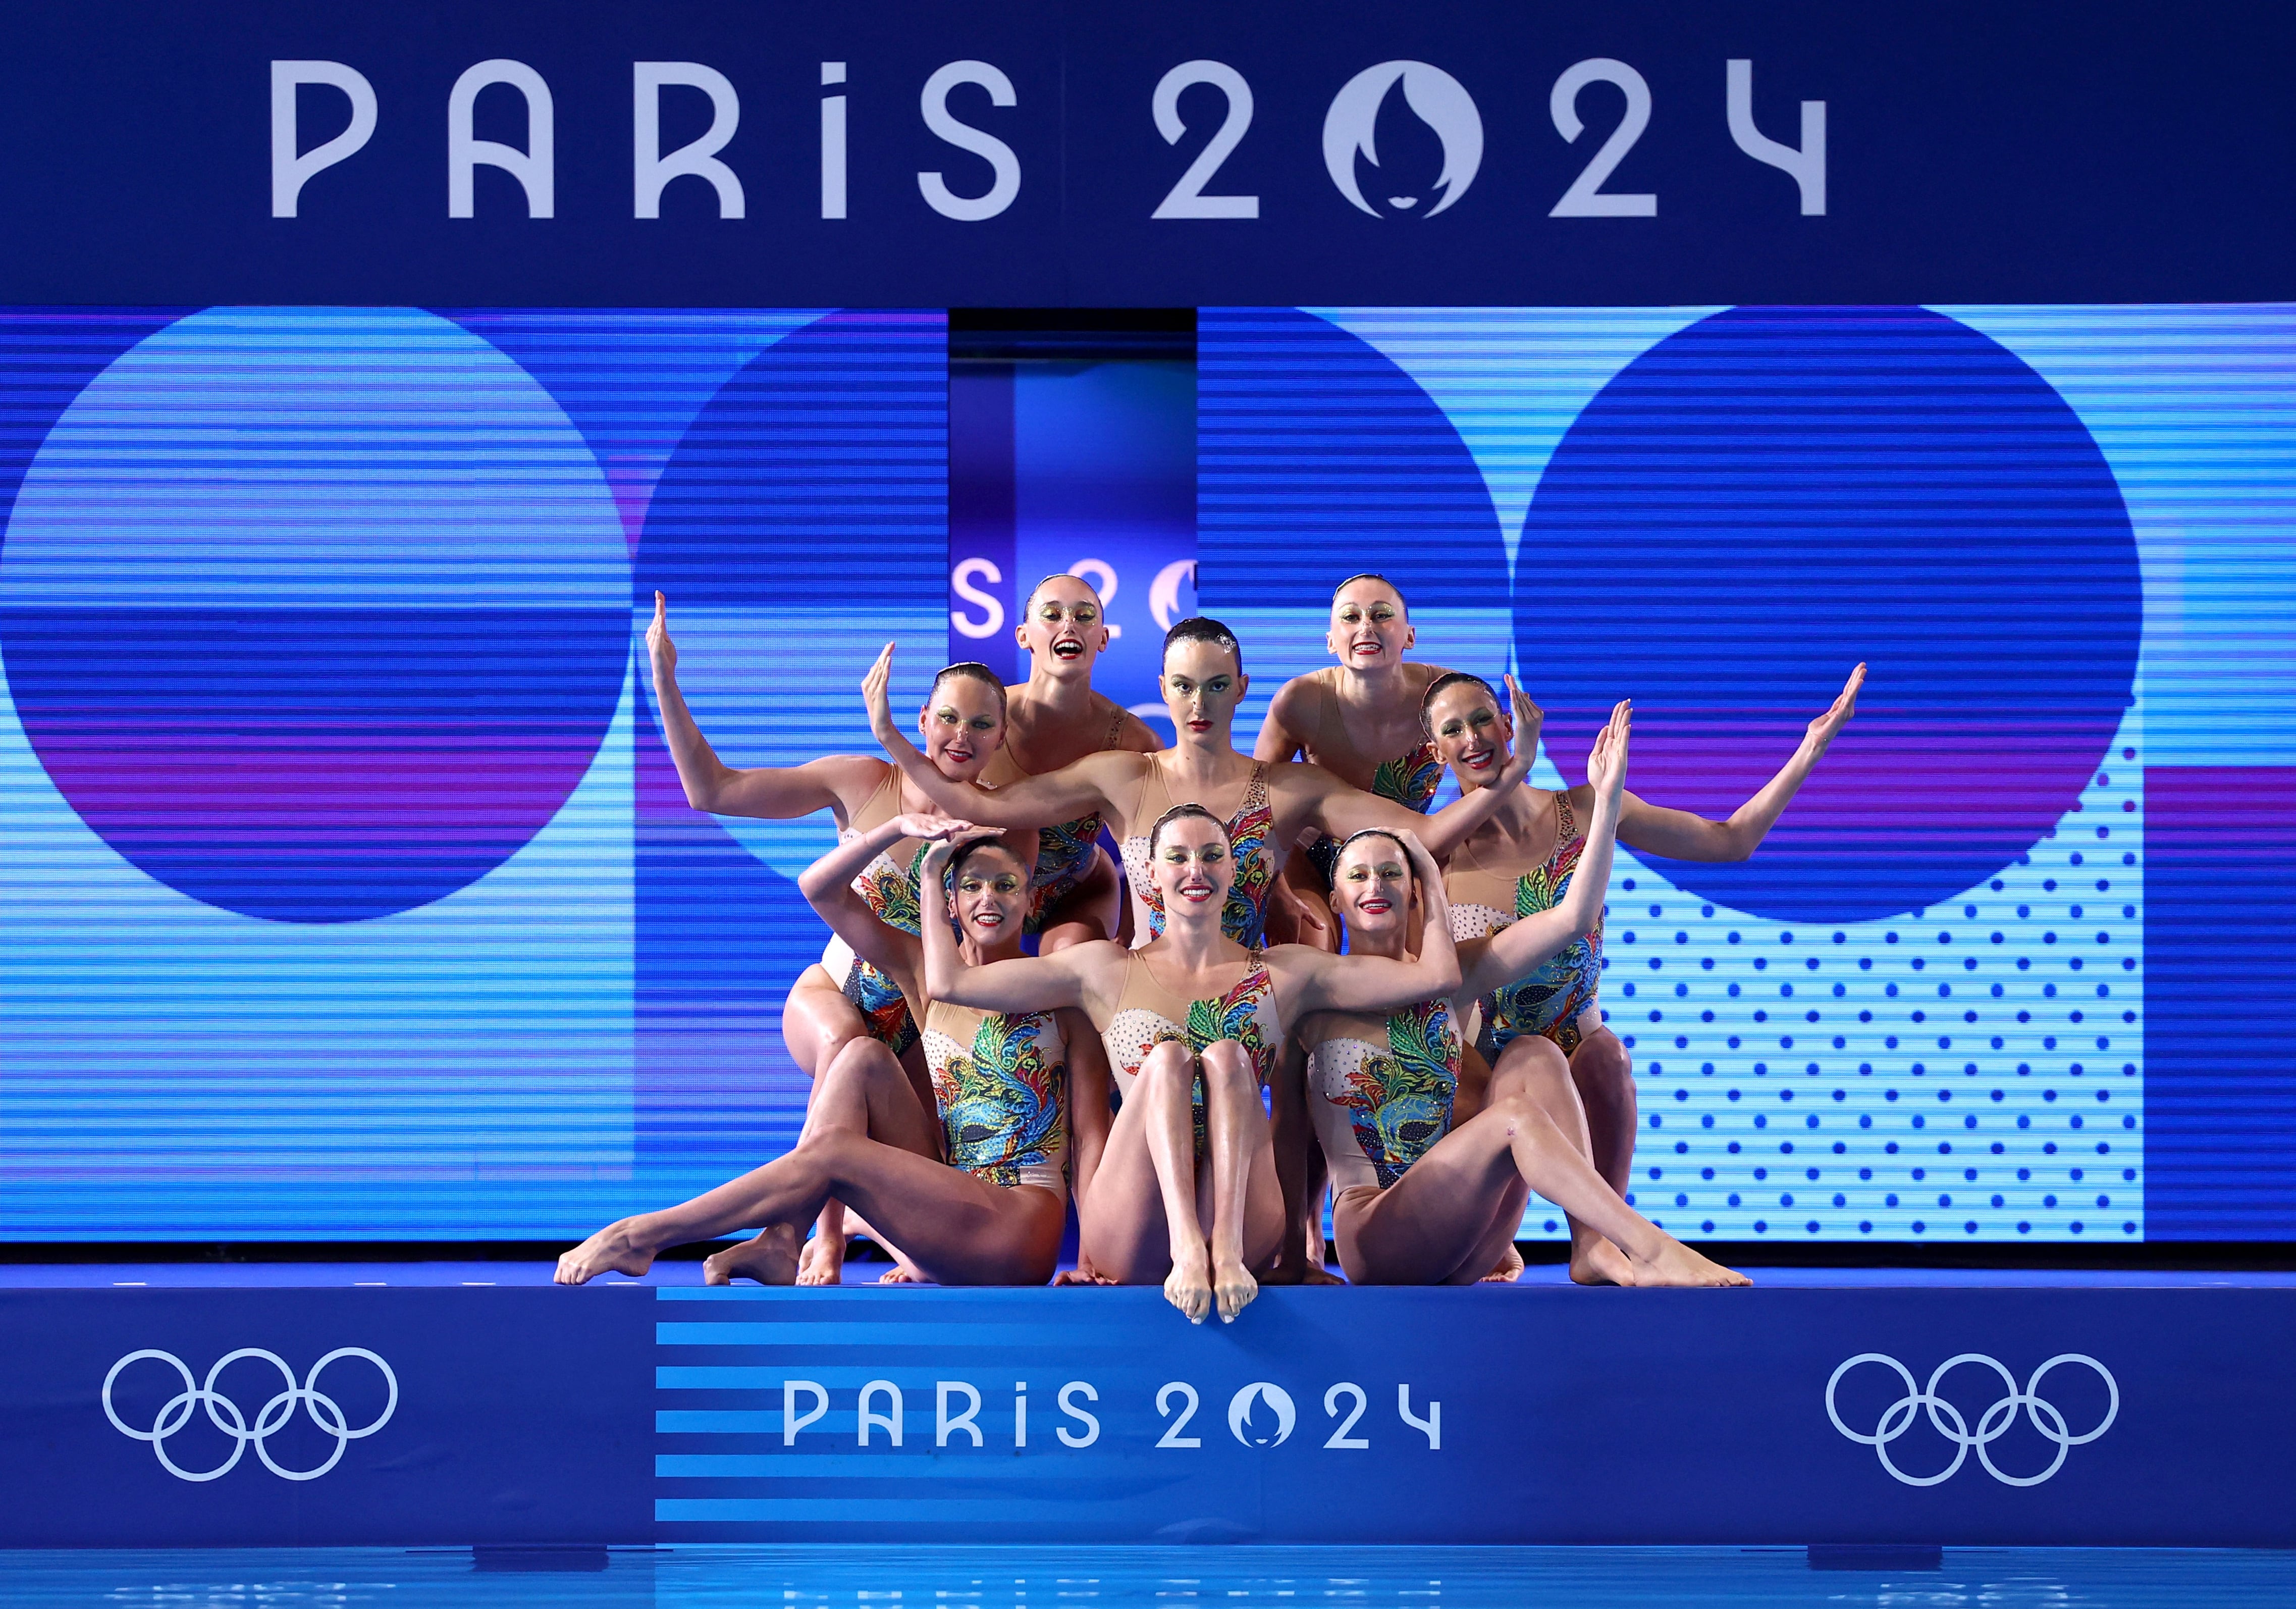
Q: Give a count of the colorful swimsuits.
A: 8